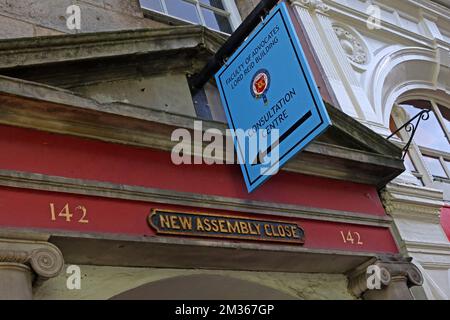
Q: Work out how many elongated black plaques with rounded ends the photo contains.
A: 1